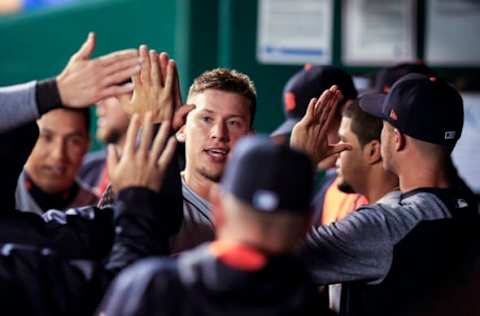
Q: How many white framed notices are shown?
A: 3